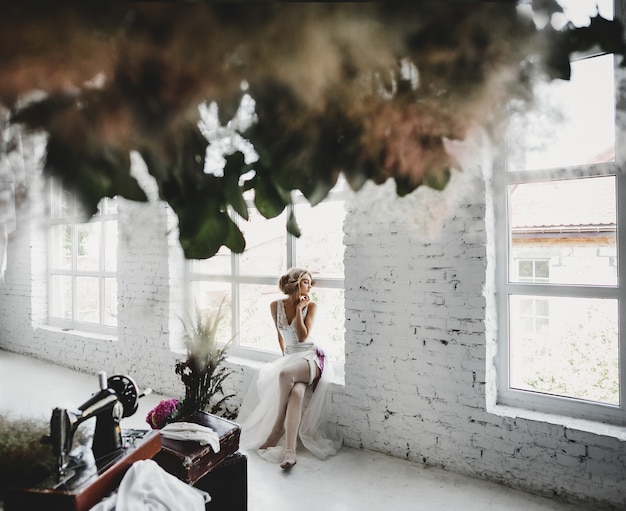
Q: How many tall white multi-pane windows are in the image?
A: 3